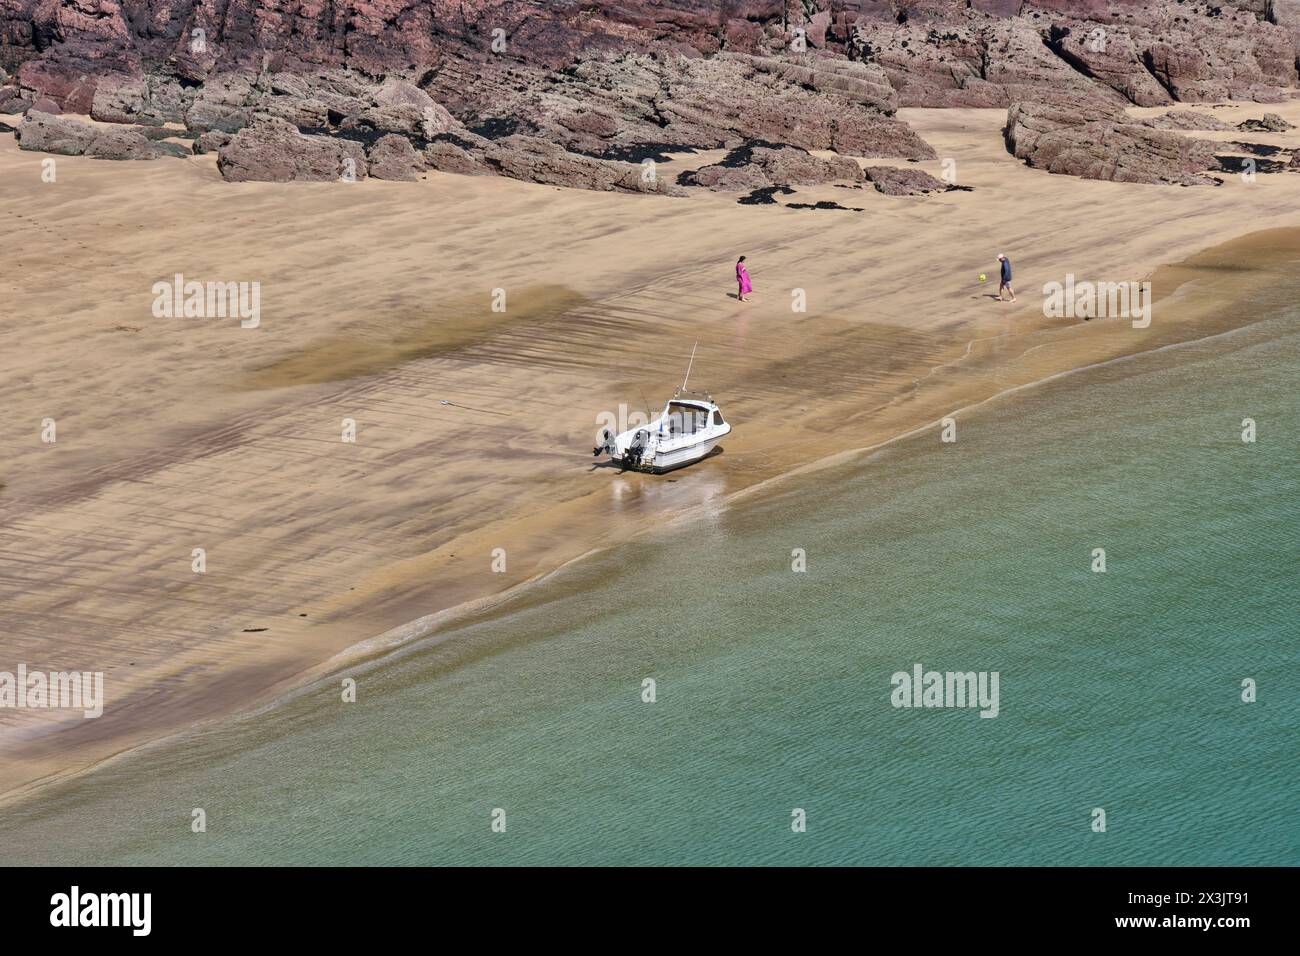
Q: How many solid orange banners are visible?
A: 0